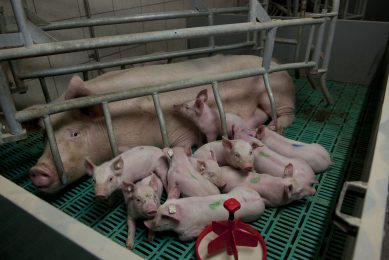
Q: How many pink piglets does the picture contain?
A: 10